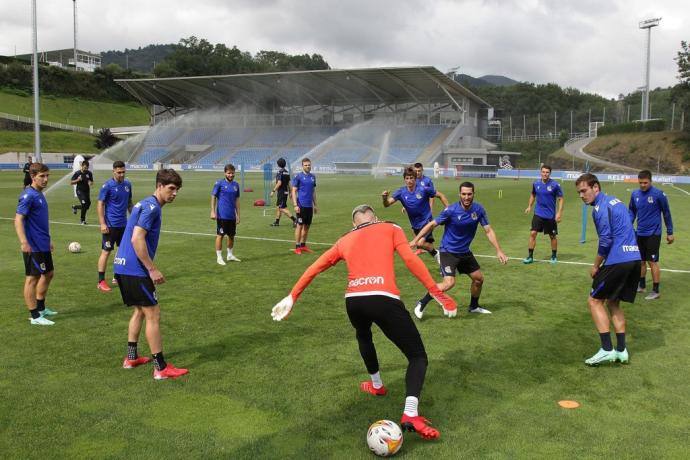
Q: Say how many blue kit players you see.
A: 11